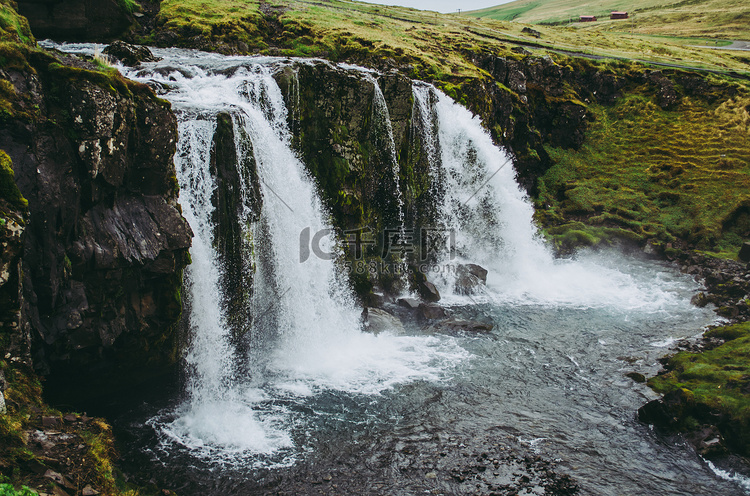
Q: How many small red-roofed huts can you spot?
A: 2